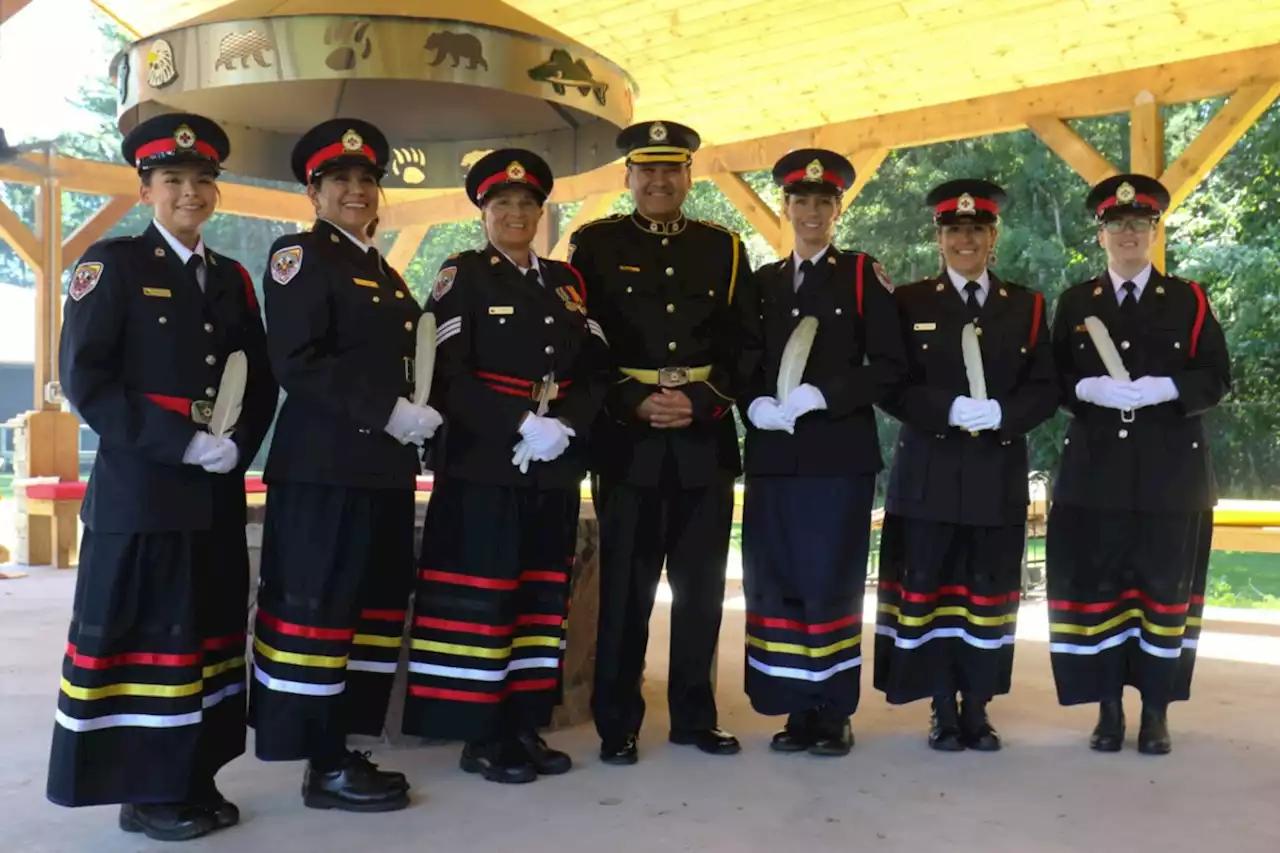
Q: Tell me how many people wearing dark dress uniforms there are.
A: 7